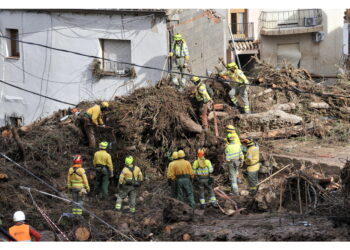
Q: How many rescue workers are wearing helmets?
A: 14